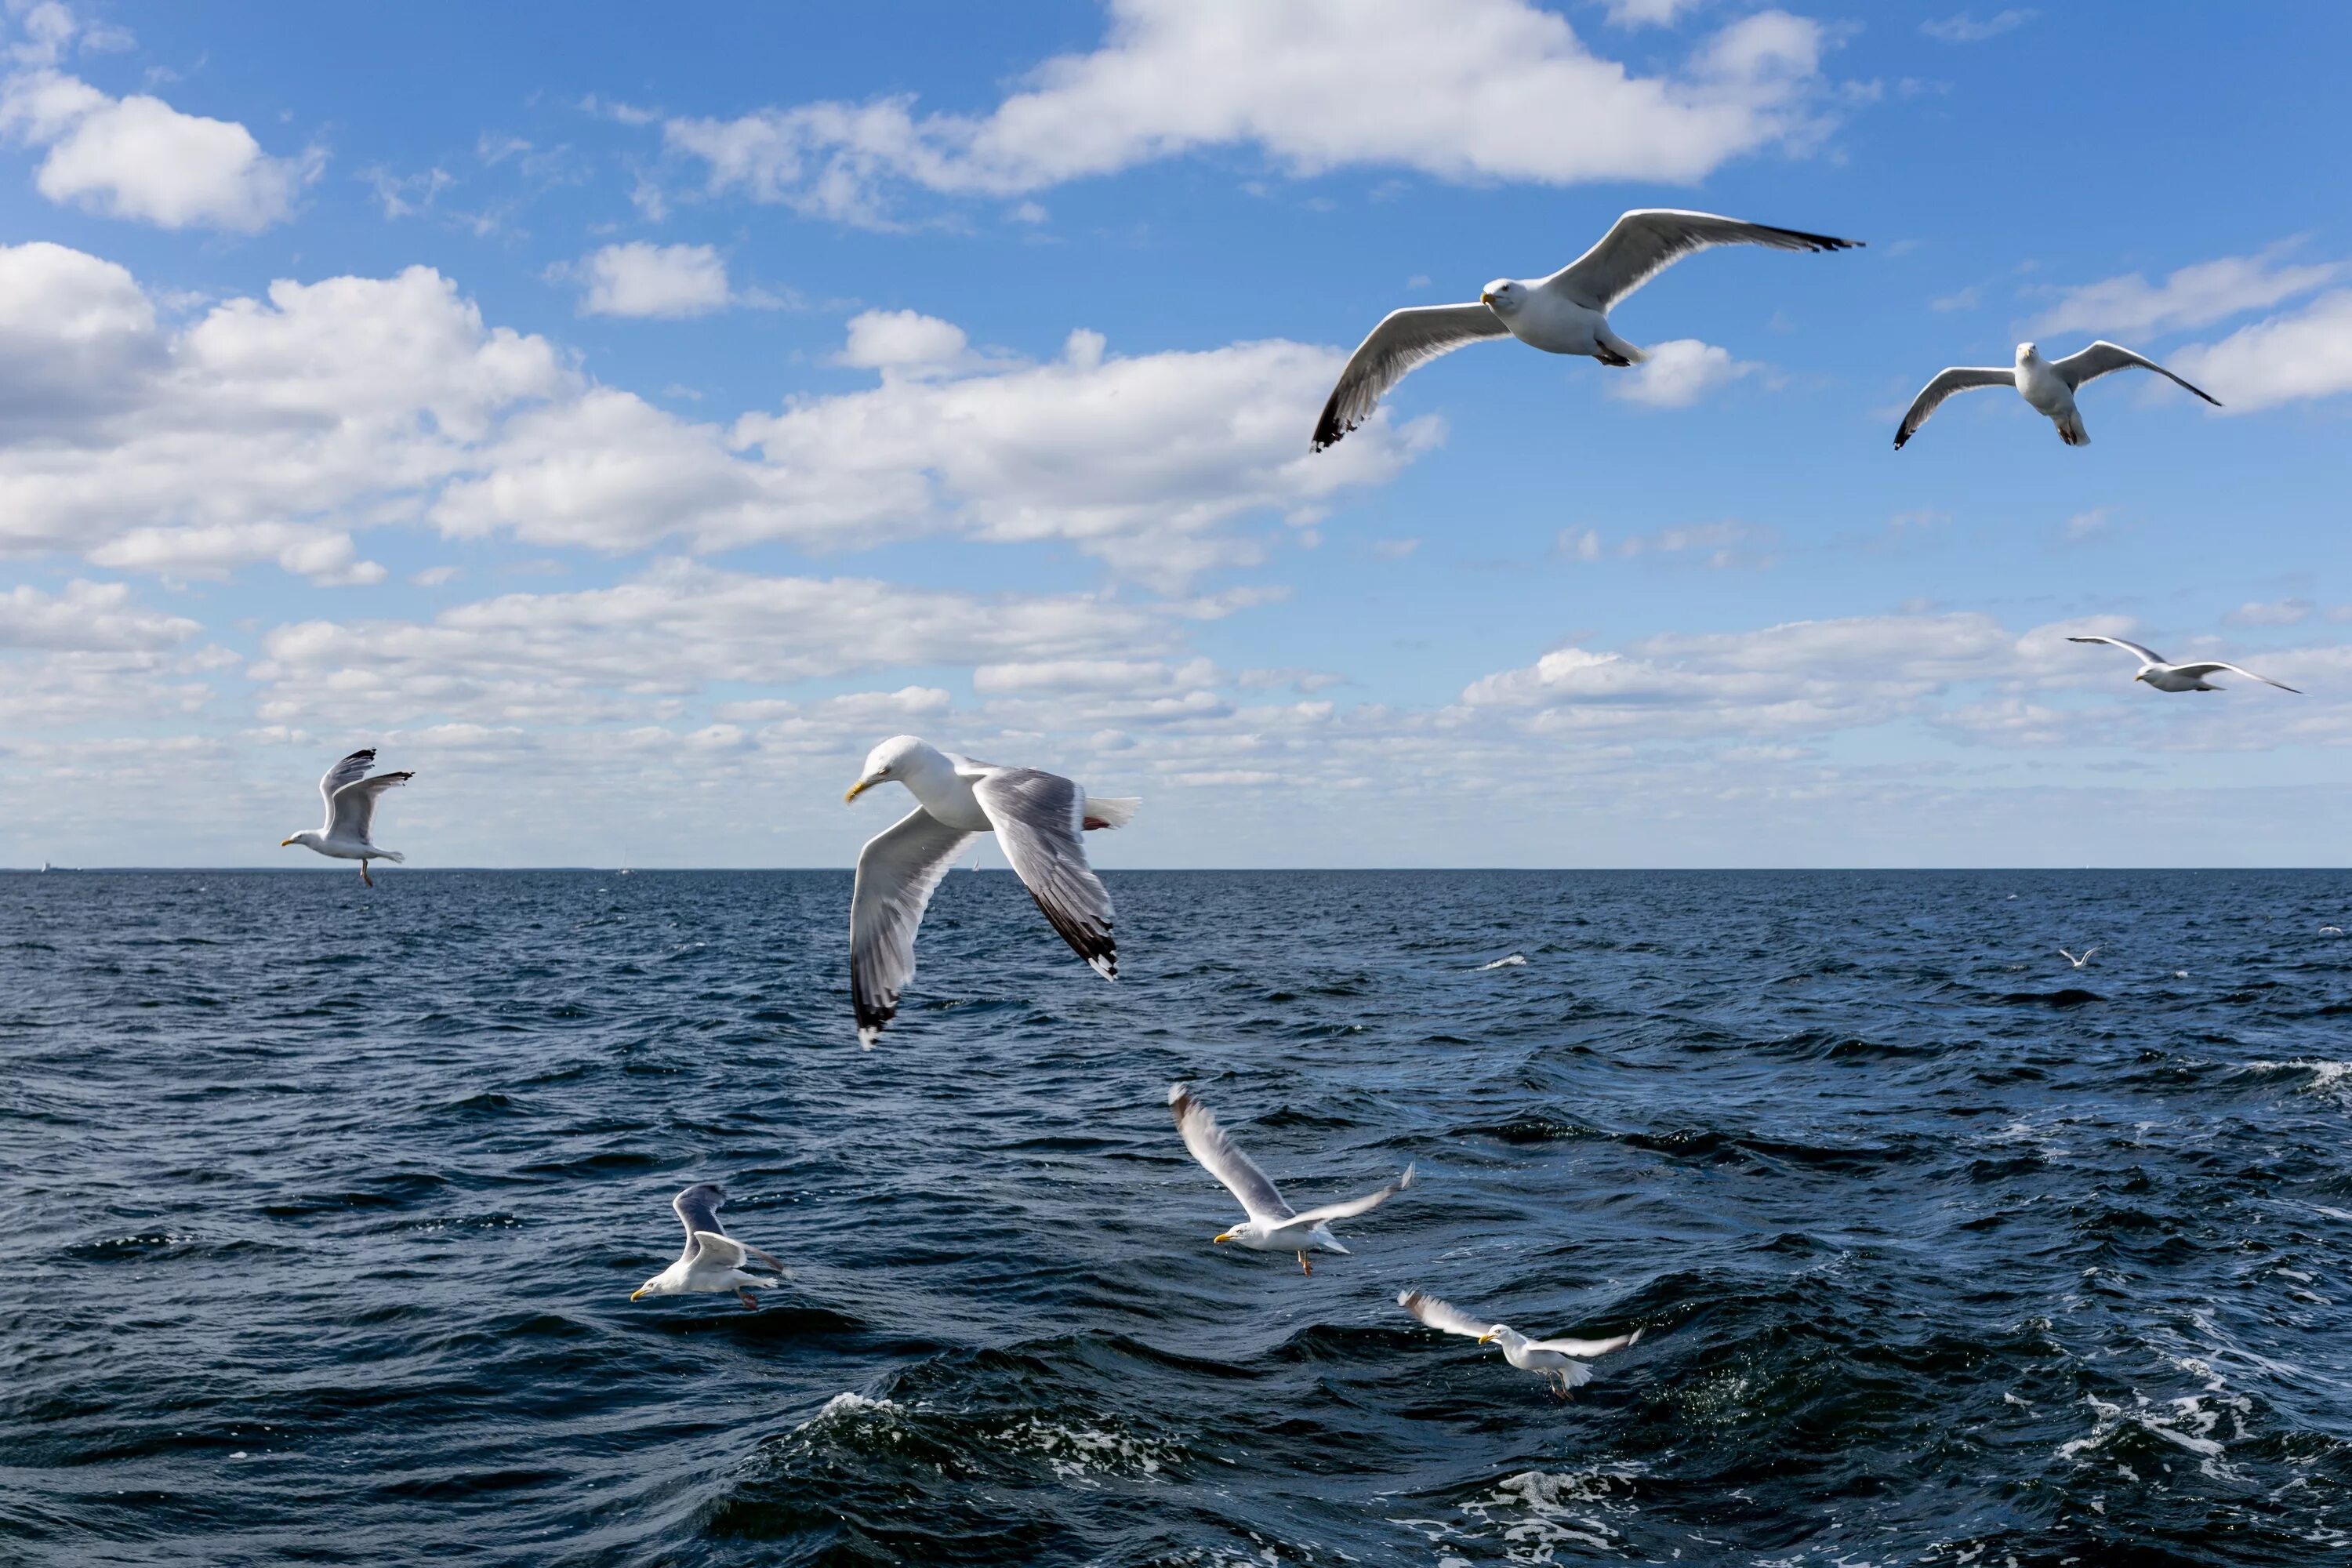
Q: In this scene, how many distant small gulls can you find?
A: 2